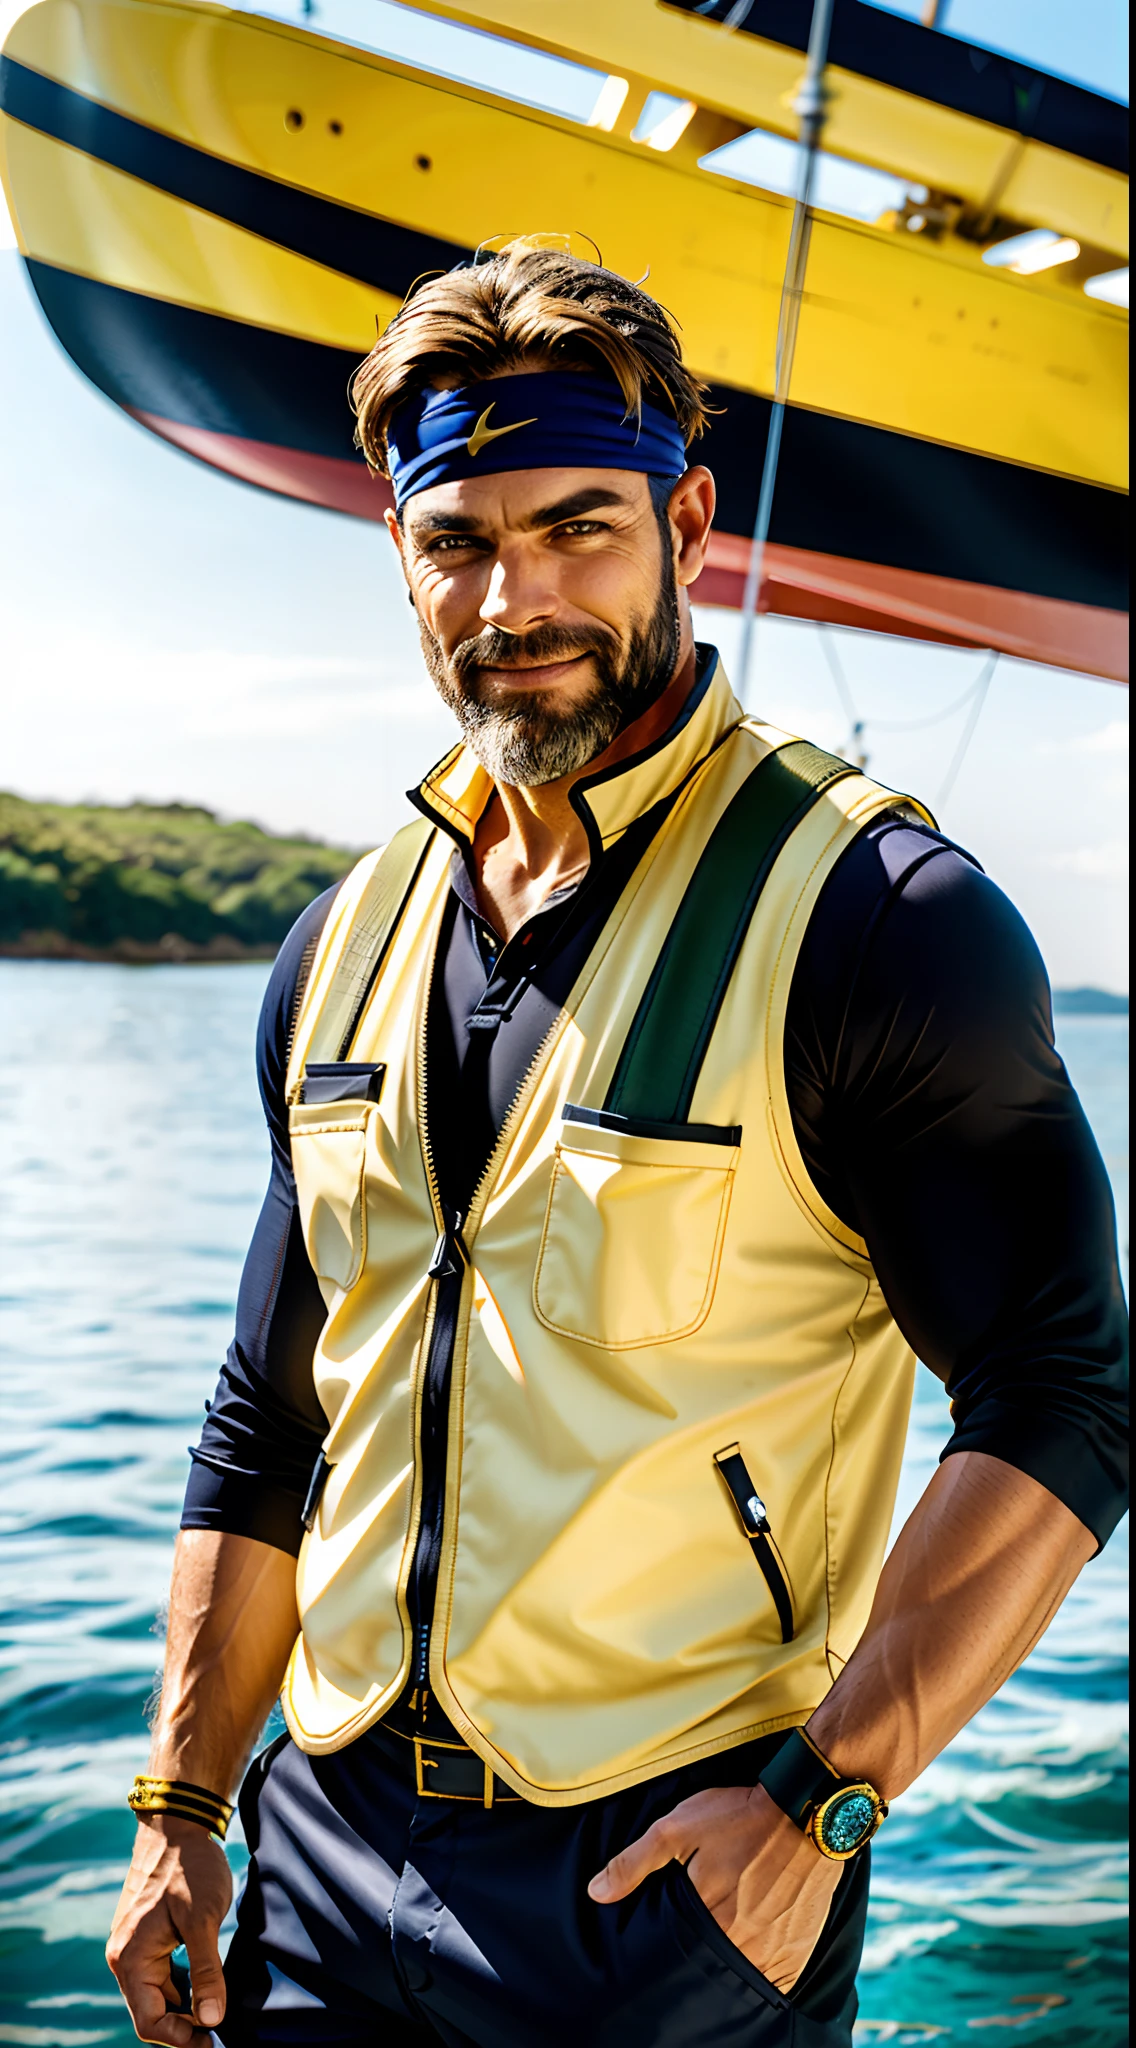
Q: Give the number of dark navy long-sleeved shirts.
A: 1